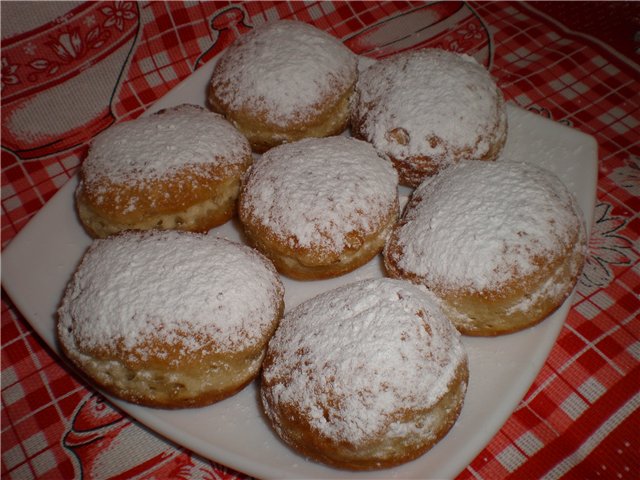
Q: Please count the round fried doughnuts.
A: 7